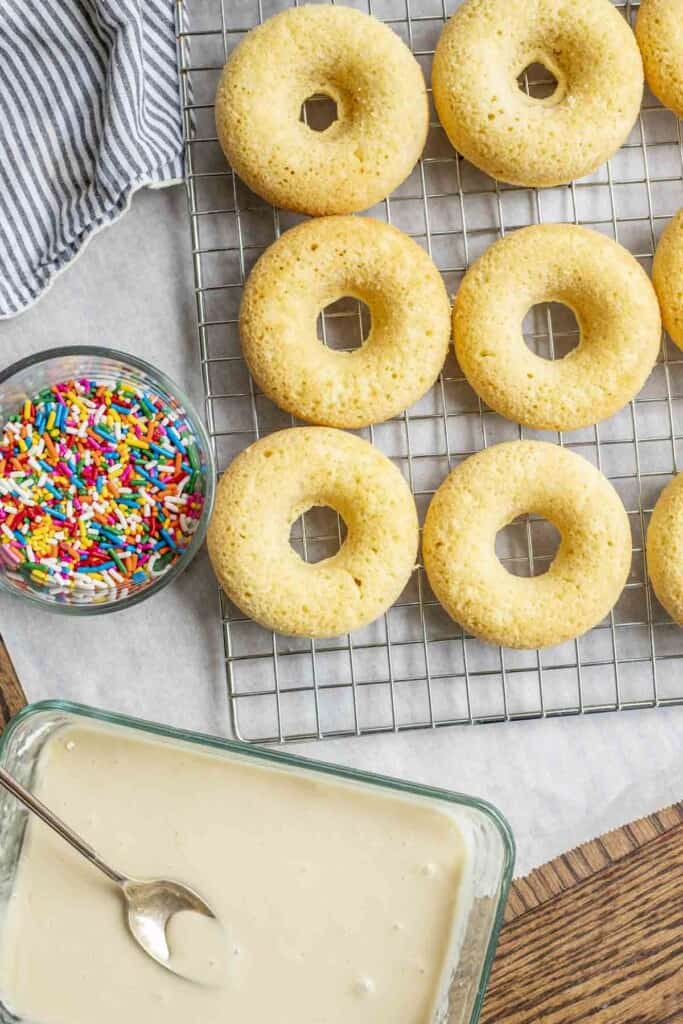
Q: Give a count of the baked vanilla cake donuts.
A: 9